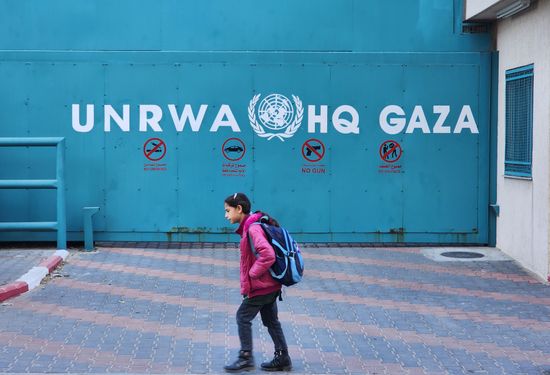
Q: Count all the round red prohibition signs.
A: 4